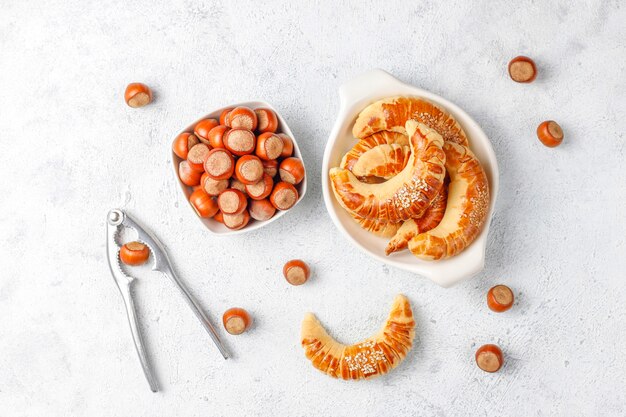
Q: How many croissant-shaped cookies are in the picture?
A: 6